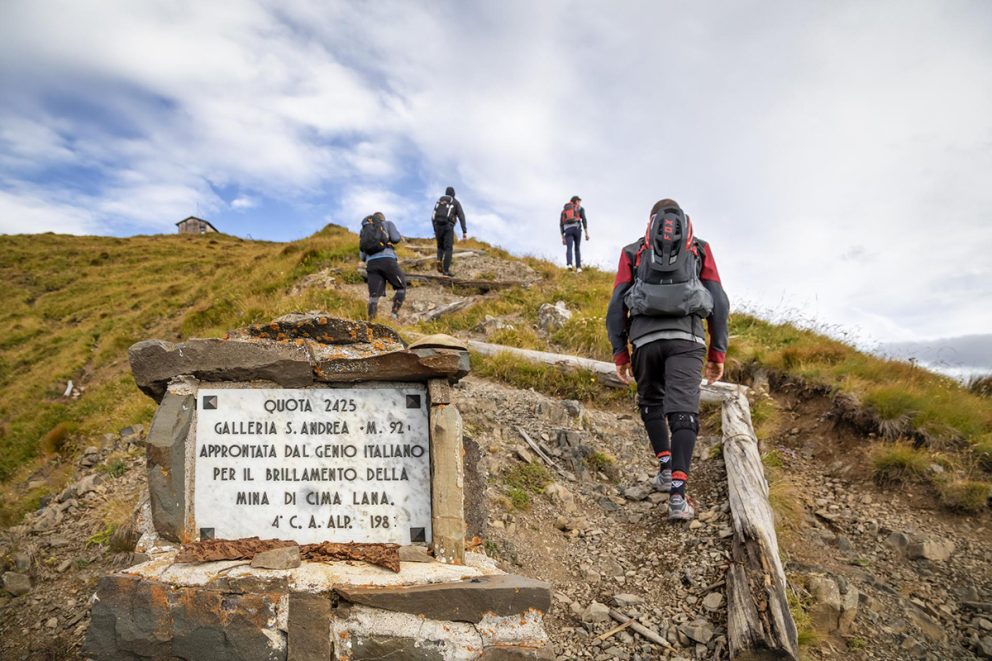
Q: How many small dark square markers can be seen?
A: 4